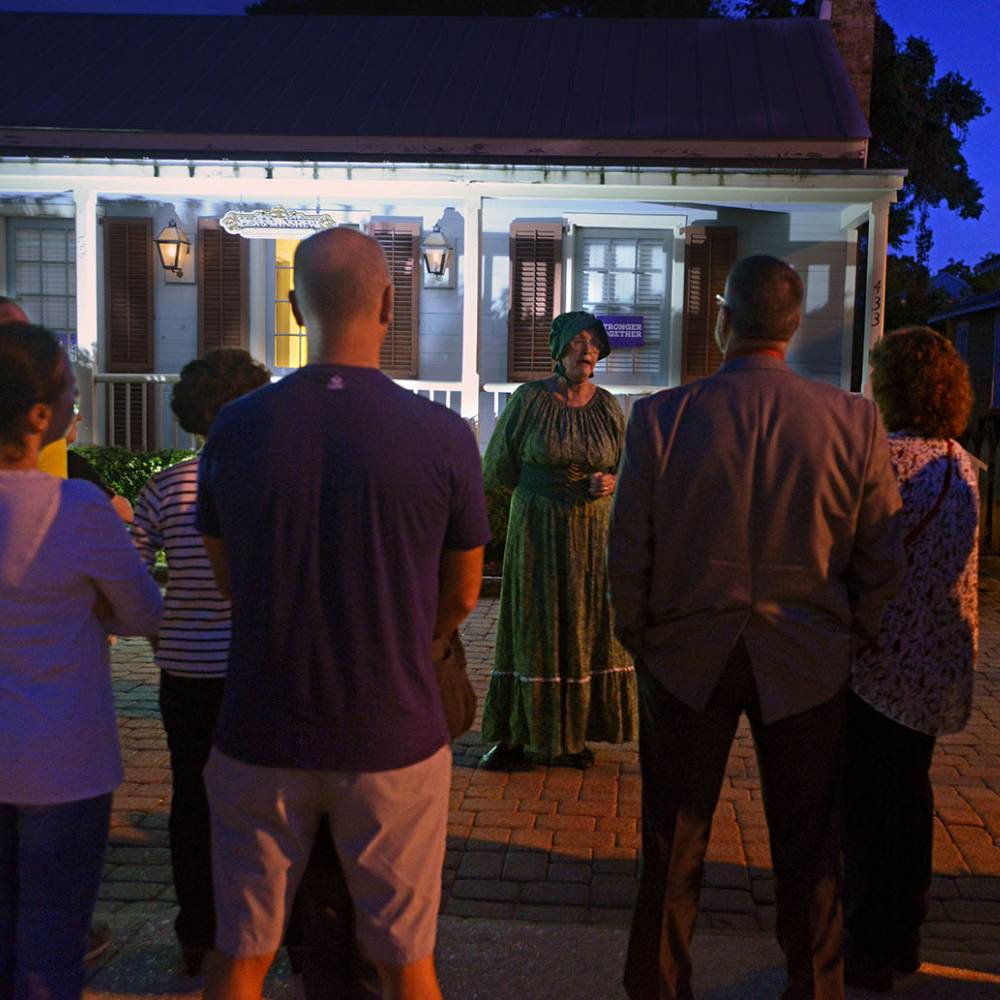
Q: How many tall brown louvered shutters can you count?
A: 5